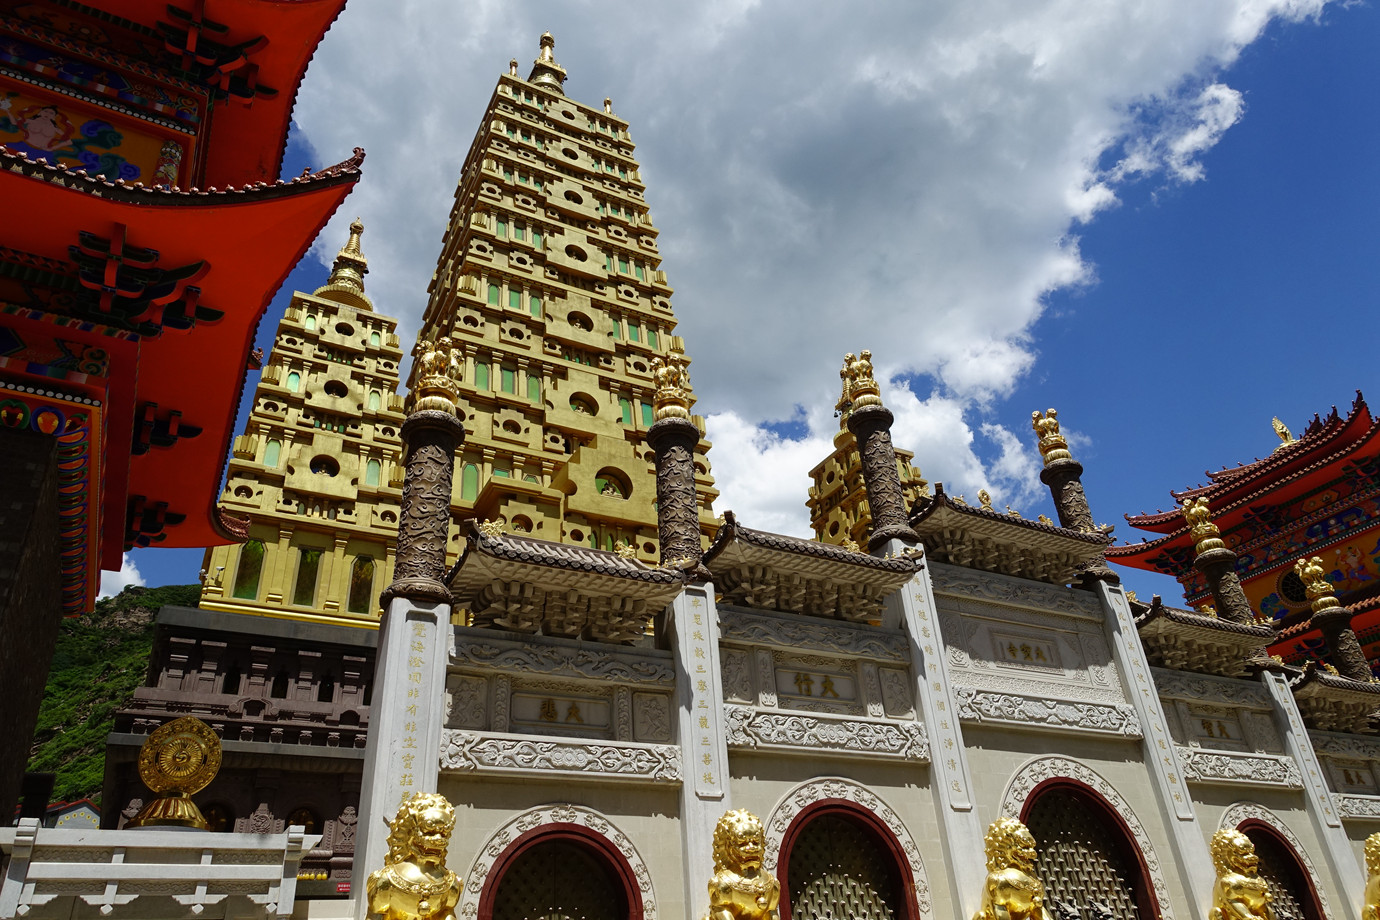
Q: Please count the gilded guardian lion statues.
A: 5